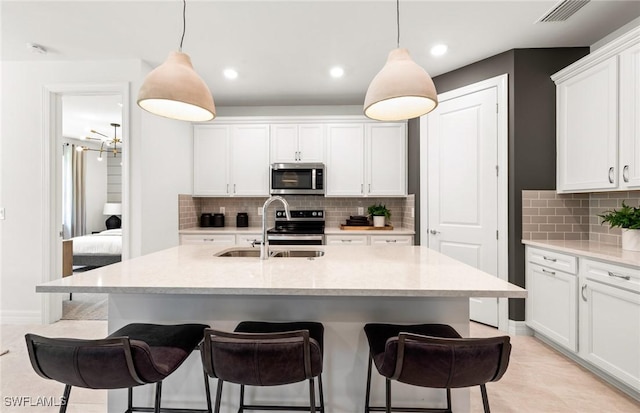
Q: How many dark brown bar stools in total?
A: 3